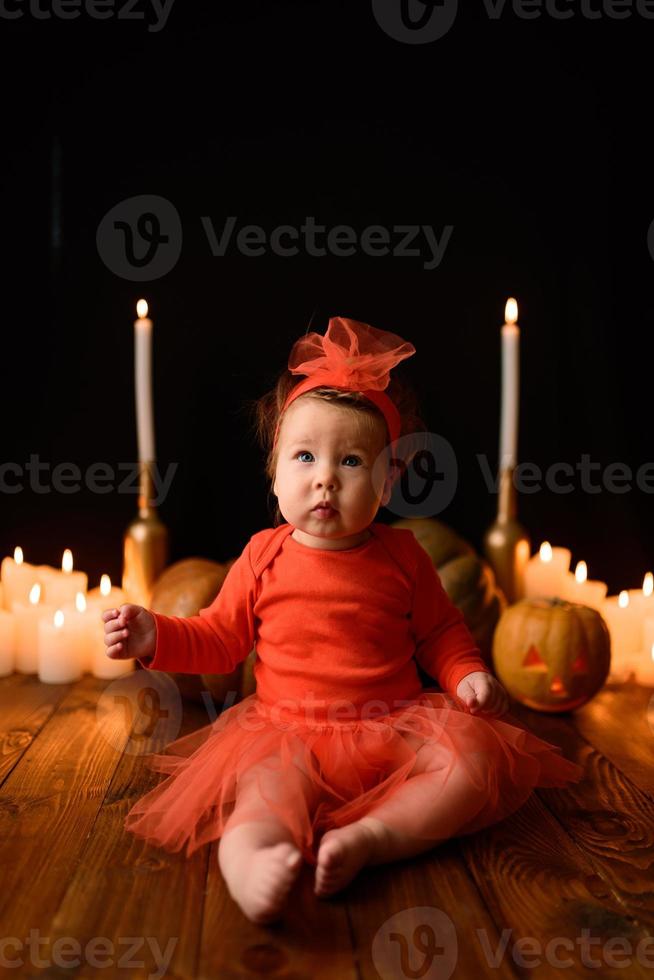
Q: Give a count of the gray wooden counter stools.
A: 0